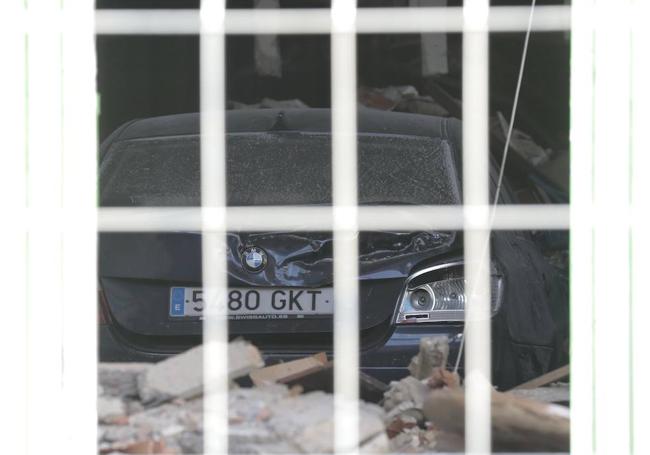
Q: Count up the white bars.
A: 5